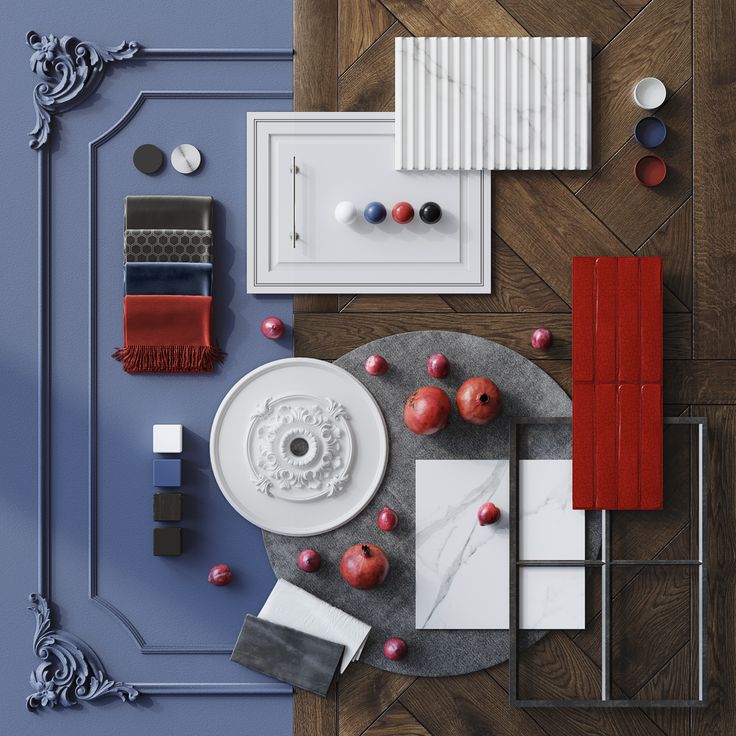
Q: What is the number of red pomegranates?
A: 3